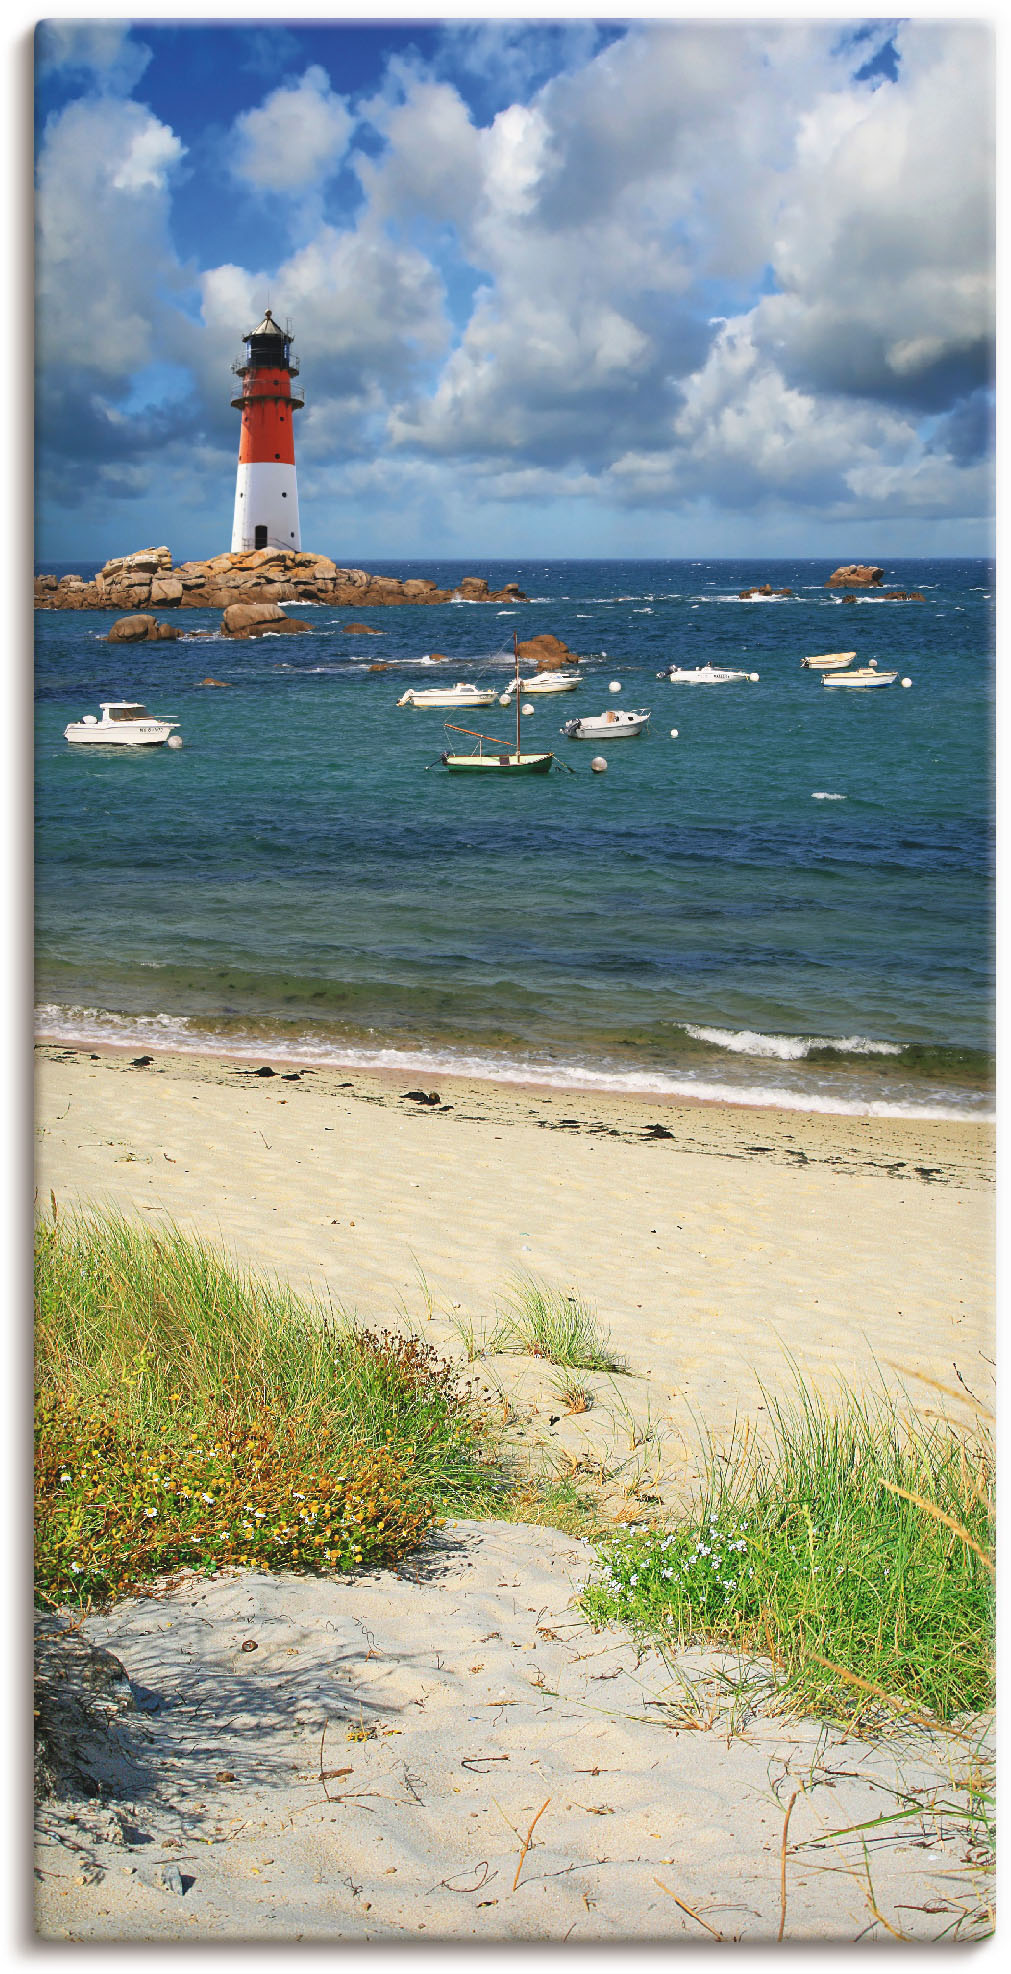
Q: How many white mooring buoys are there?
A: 9